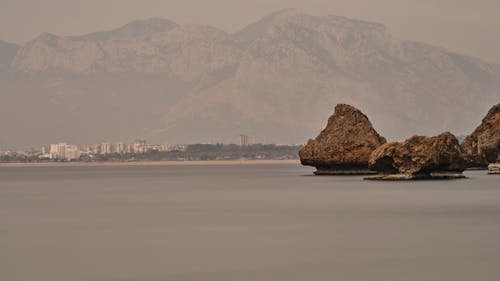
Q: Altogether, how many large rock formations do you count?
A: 3